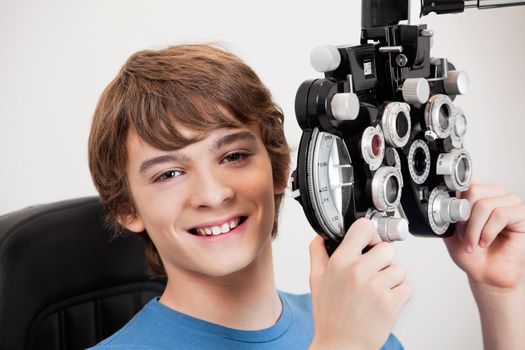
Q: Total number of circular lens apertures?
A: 7